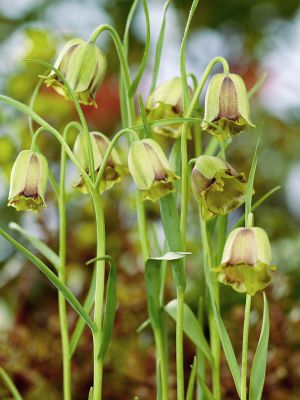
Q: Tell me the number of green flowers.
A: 8